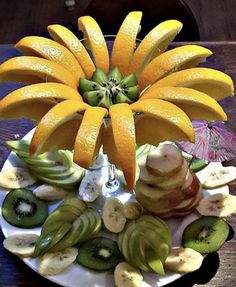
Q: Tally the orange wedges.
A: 14